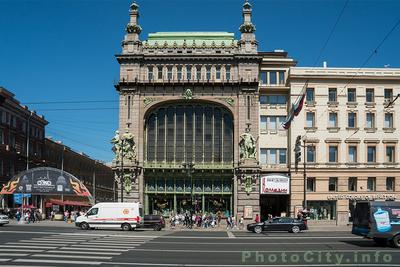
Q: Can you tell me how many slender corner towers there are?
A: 2